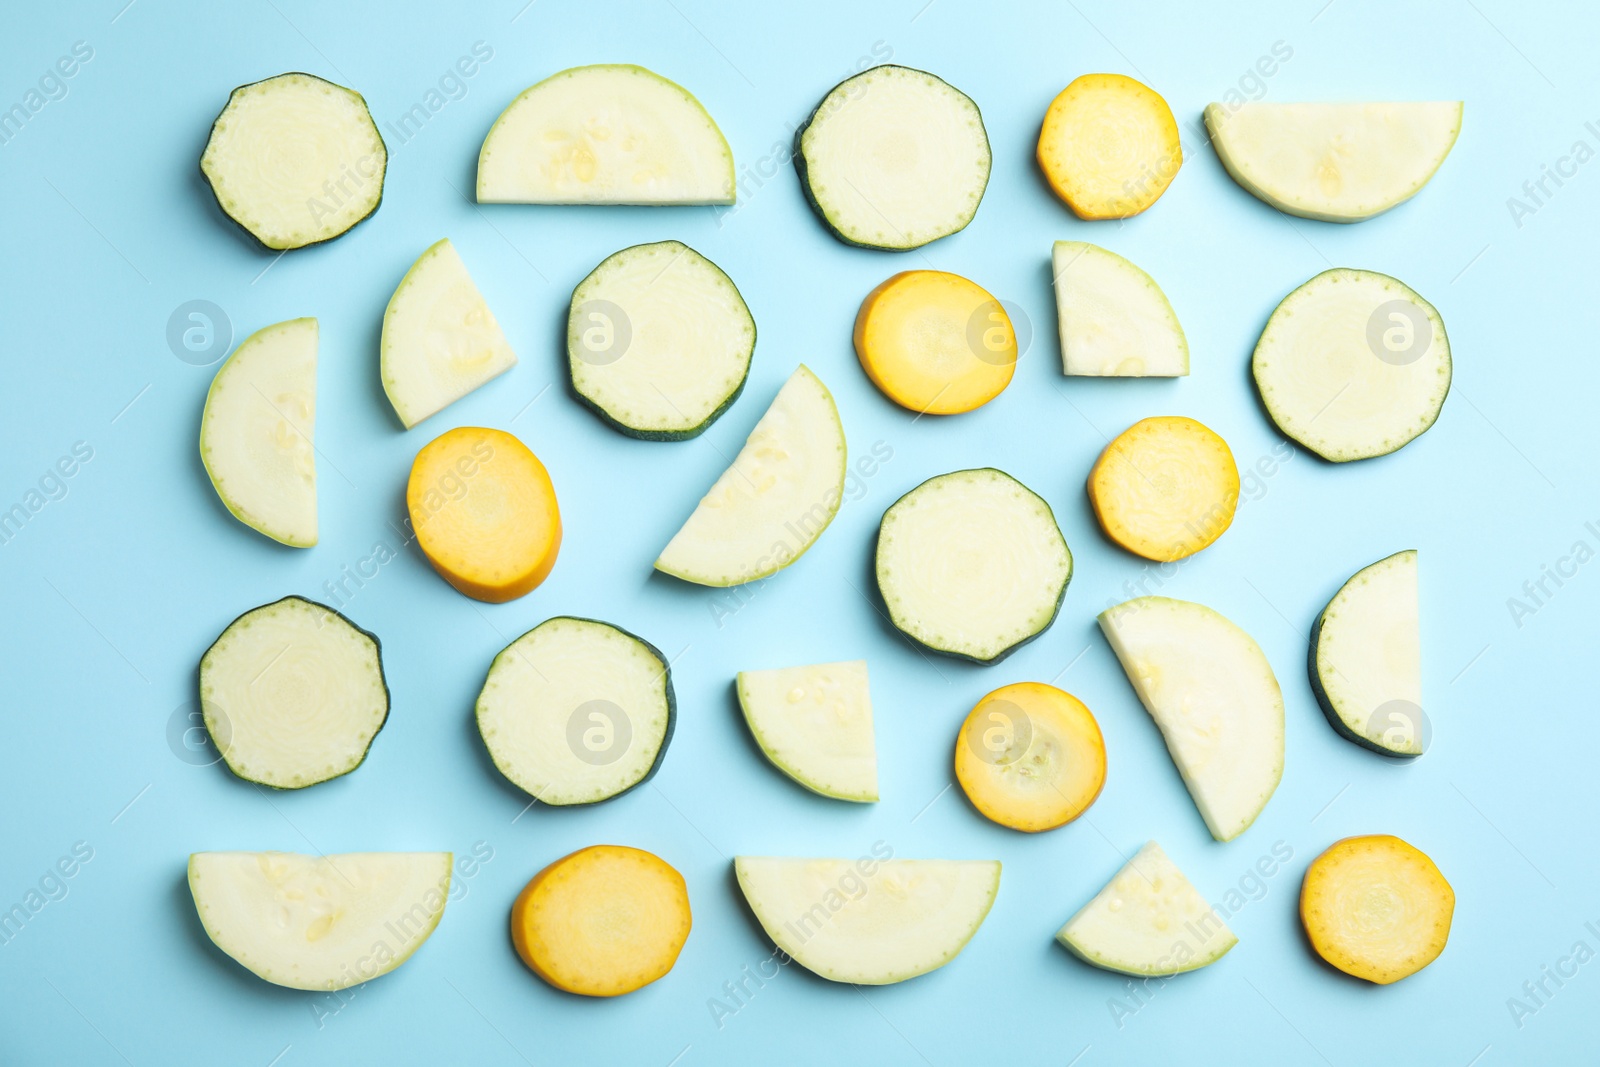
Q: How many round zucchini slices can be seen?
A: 14